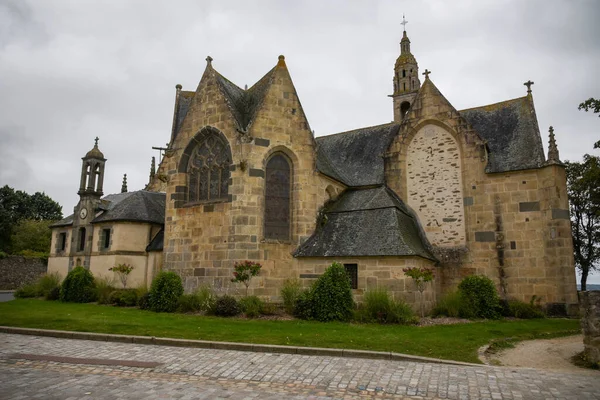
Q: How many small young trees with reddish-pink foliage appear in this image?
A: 3